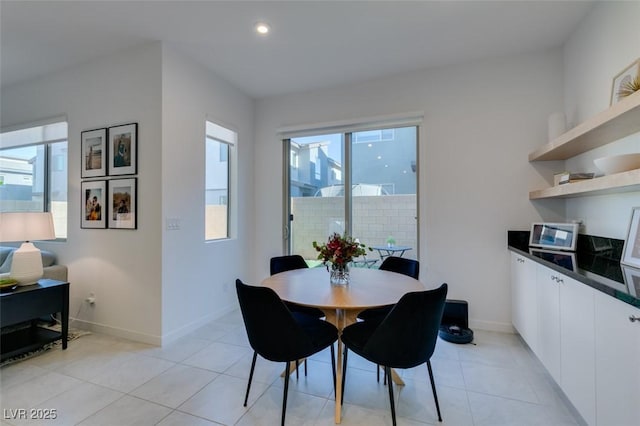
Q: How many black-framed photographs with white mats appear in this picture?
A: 4